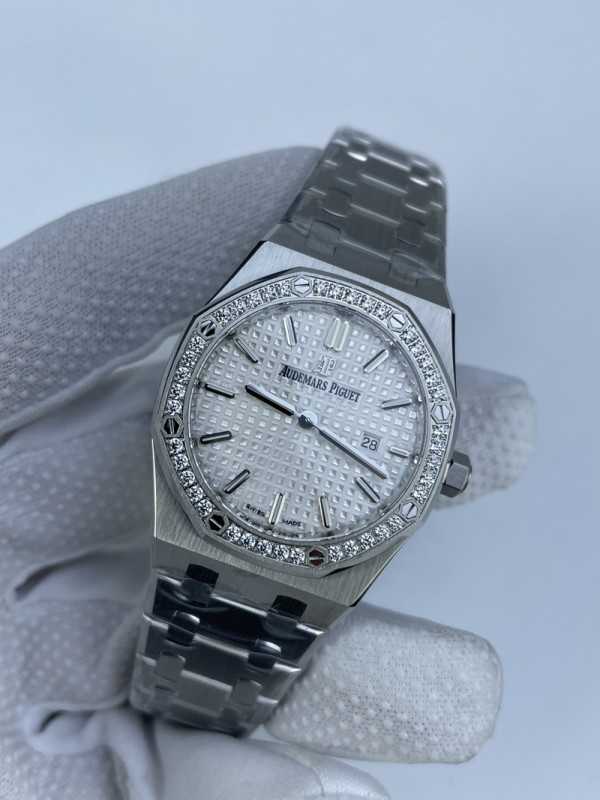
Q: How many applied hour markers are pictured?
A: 12